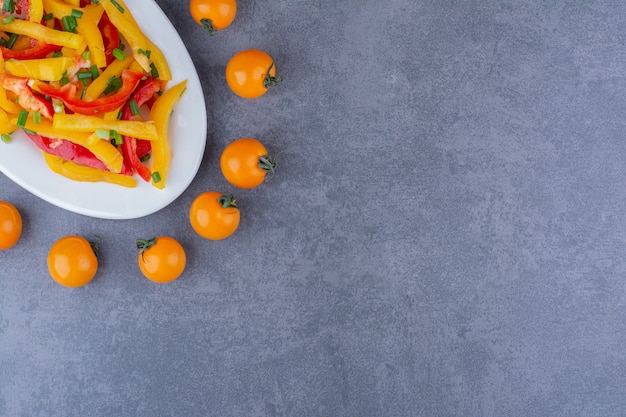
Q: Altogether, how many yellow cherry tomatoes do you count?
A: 7